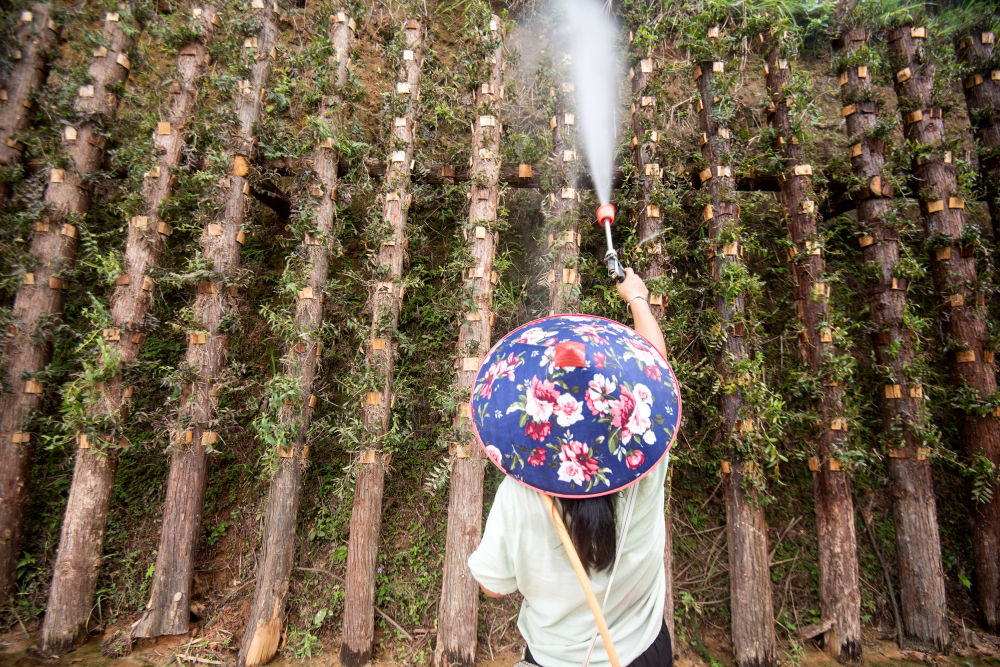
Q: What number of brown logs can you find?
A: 14